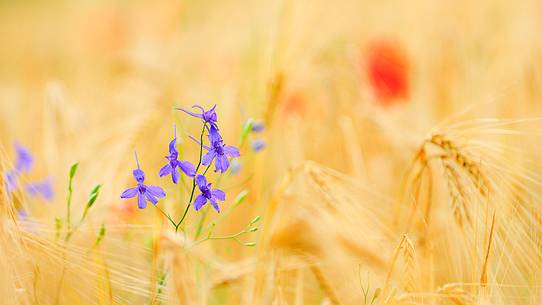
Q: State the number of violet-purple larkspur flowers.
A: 5